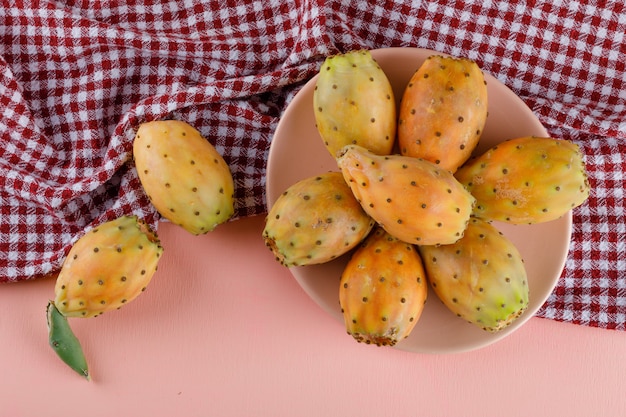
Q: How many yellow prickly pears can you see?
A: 9